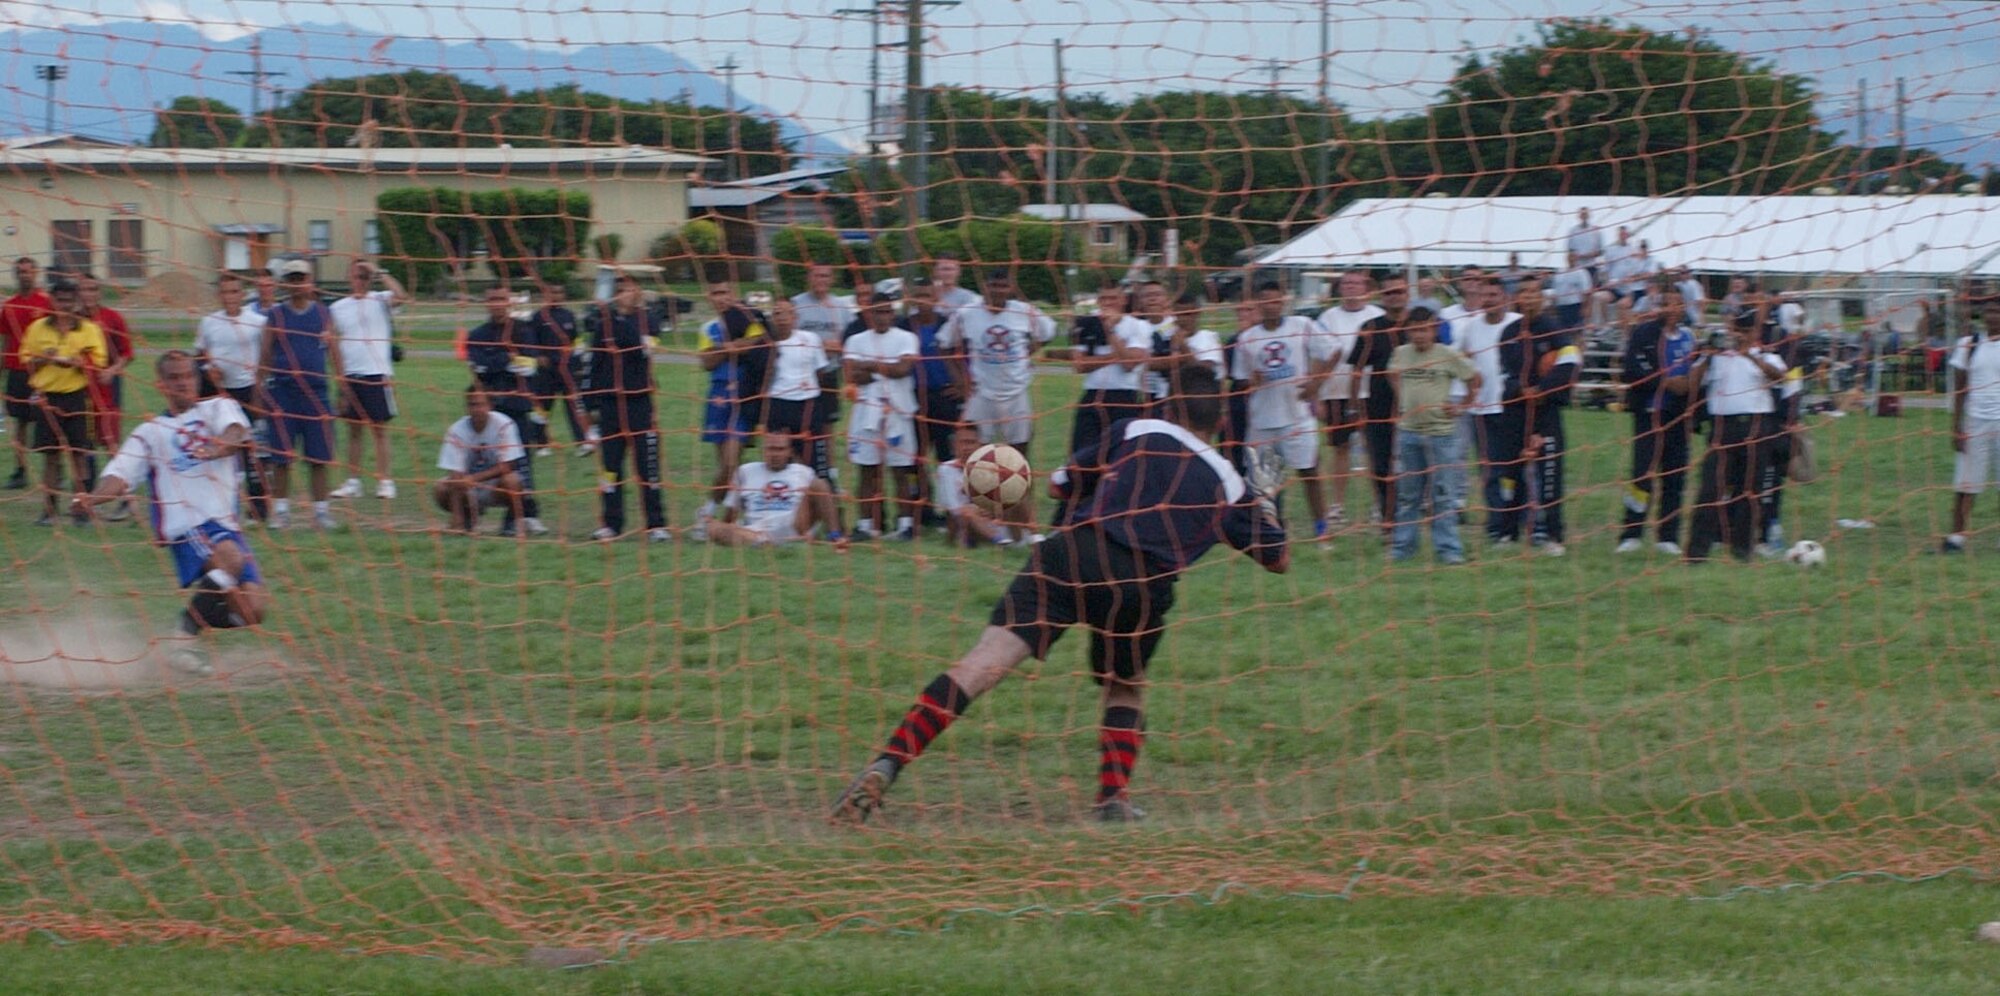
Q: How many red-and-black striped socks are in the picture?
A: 2